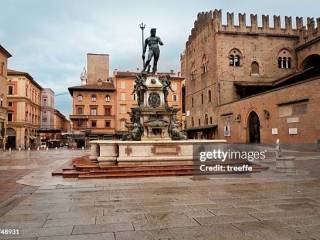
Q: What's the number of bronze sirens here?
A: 2